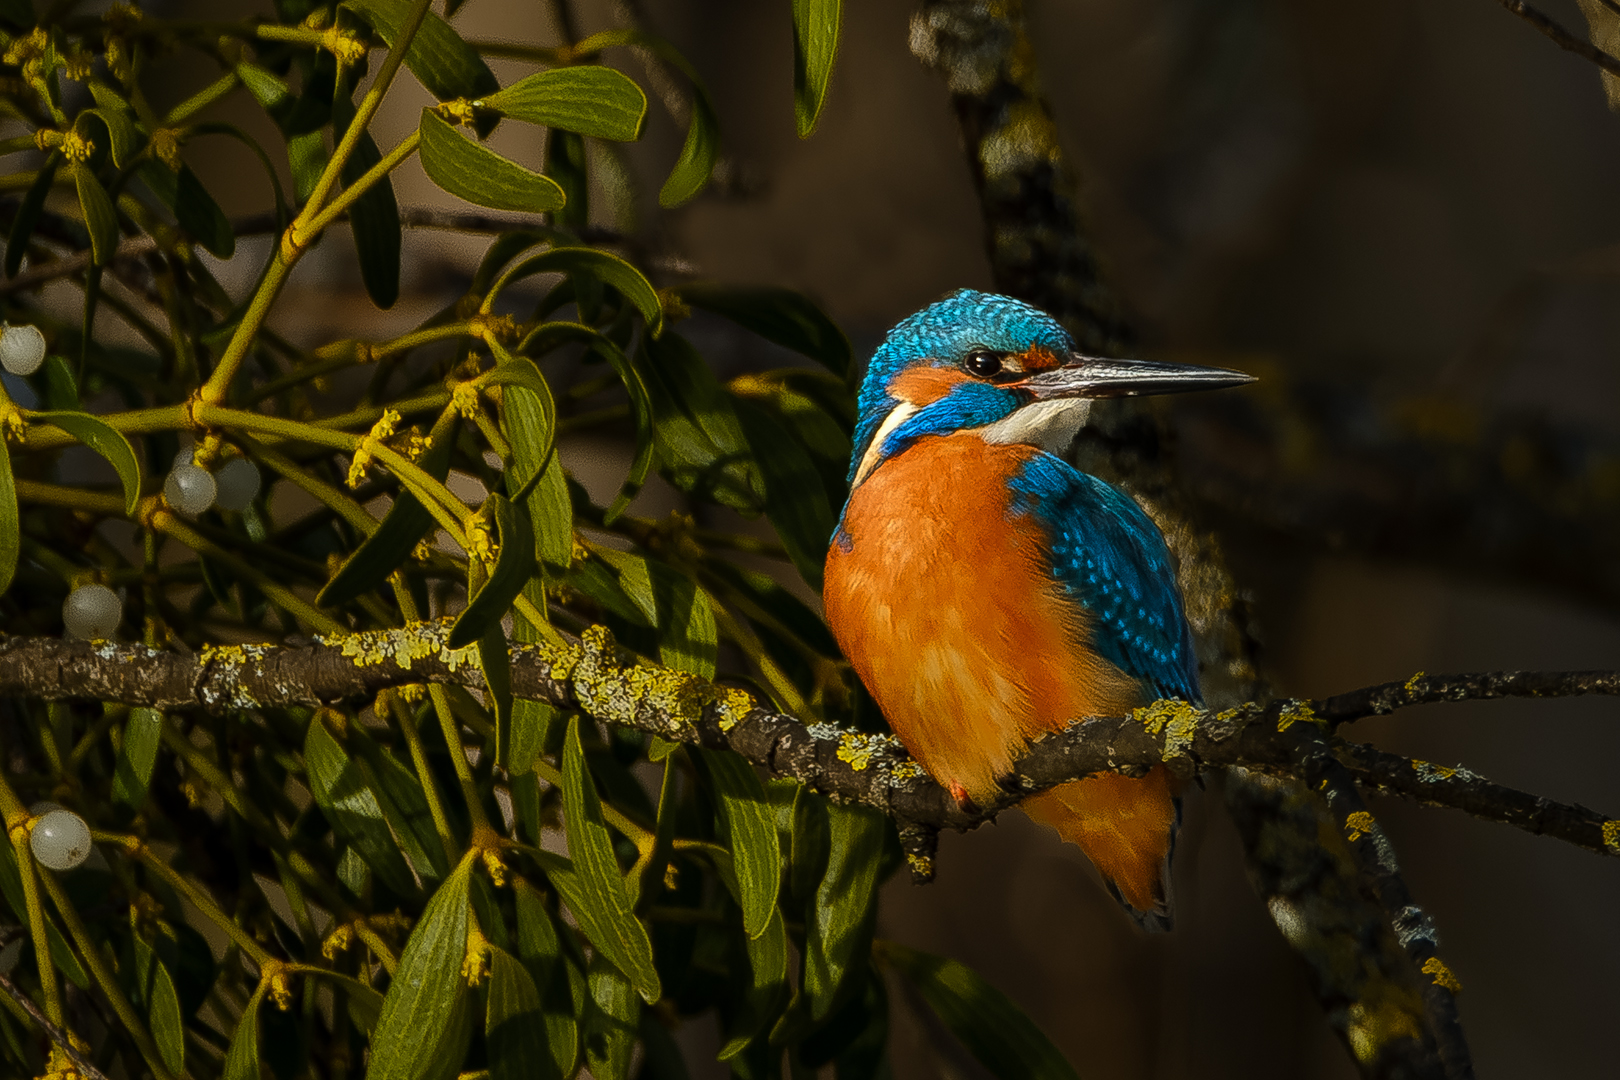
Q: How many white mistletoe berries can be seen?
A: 5